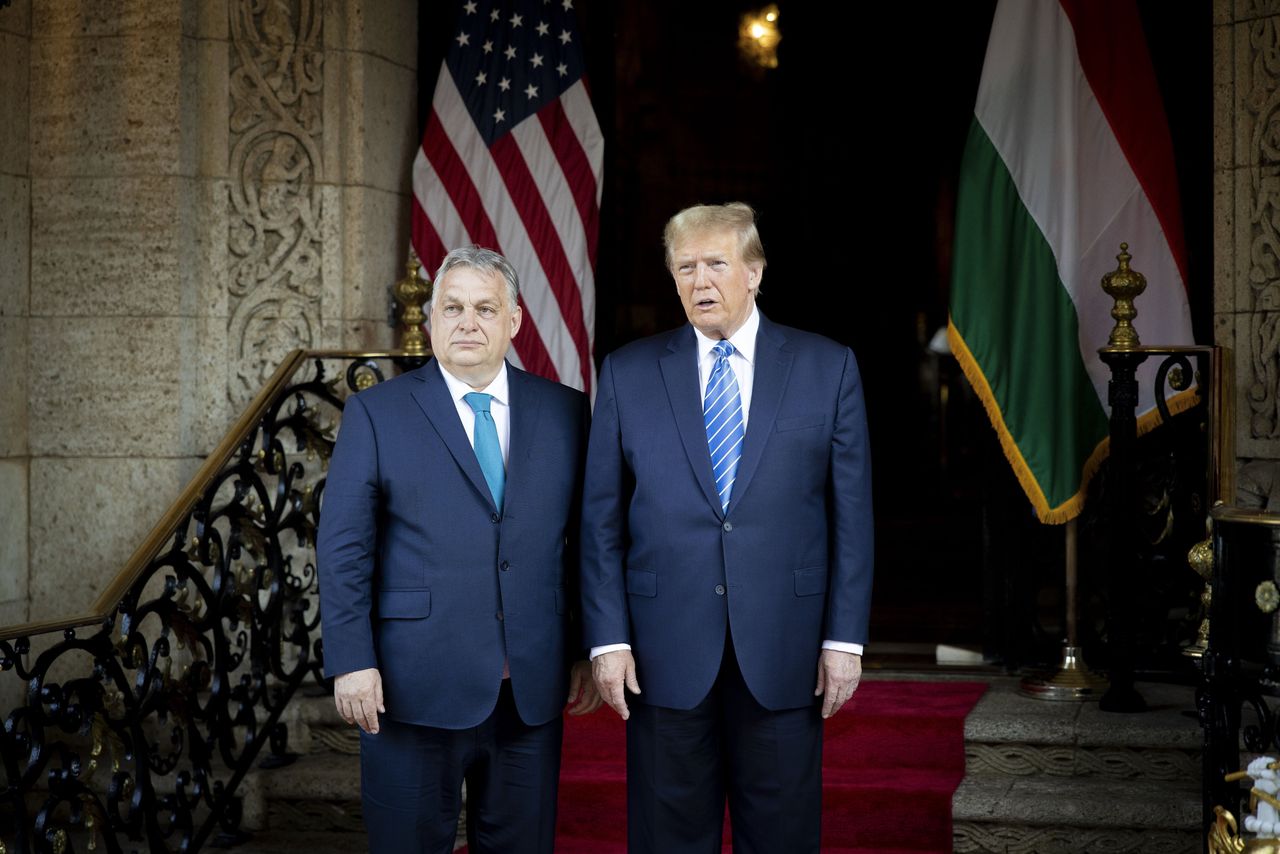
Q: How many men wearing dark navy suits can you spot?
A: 2